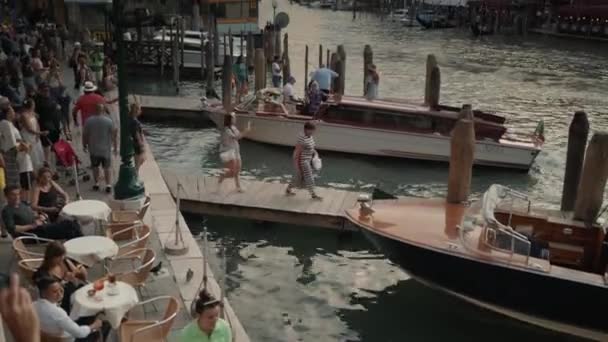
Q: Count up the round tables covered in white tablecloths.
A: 3